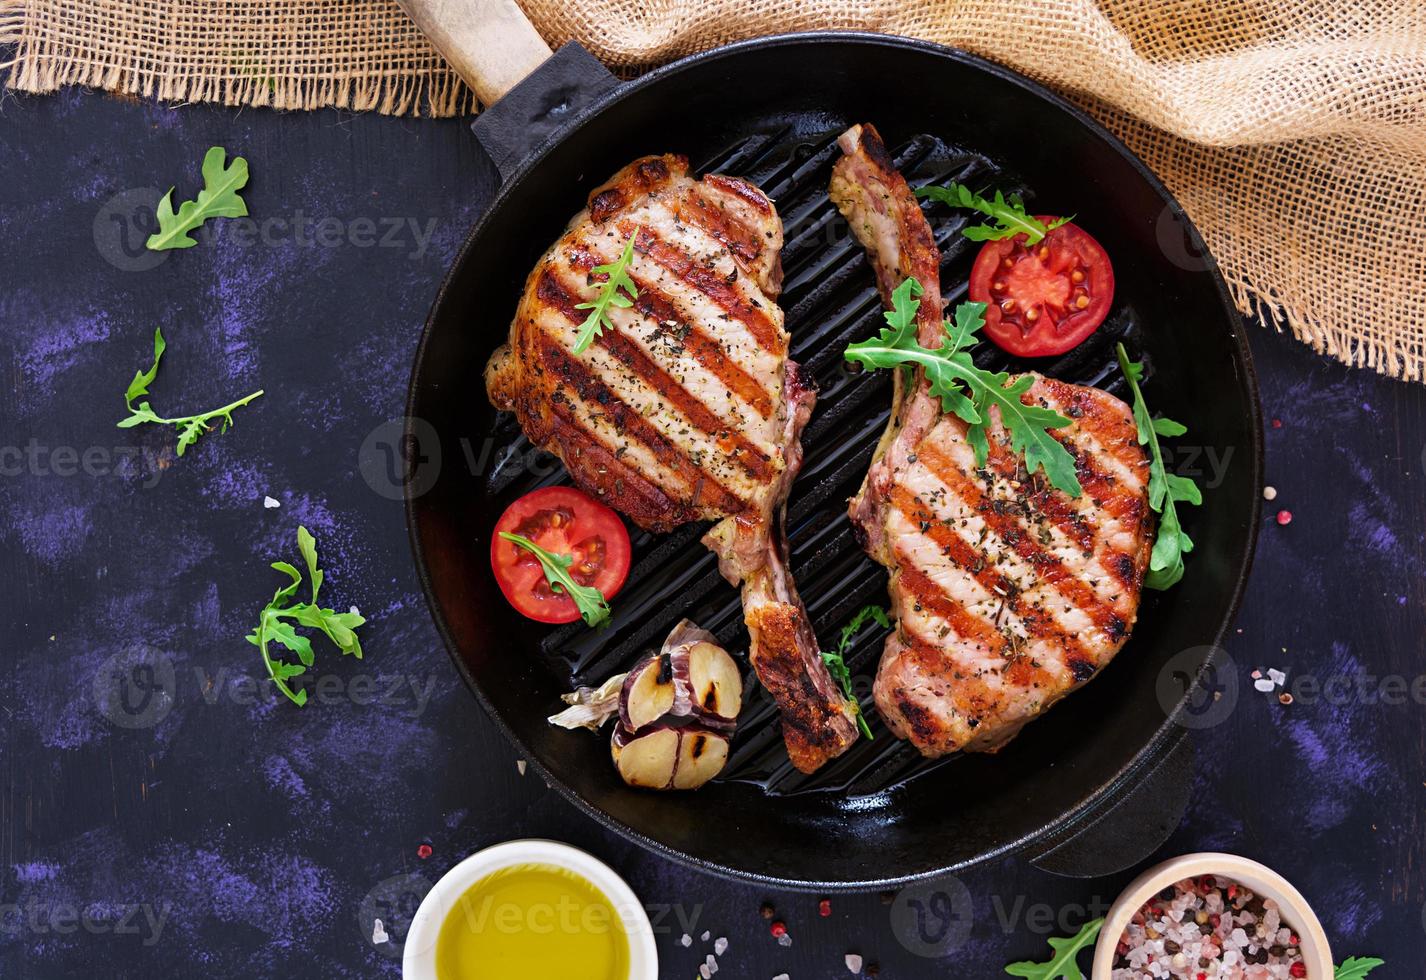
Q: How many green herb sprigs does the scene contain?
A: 11